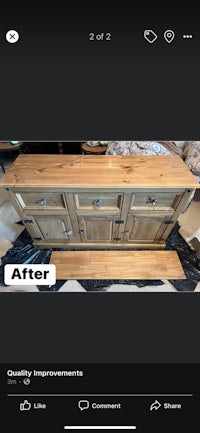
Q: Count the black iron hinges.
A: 6